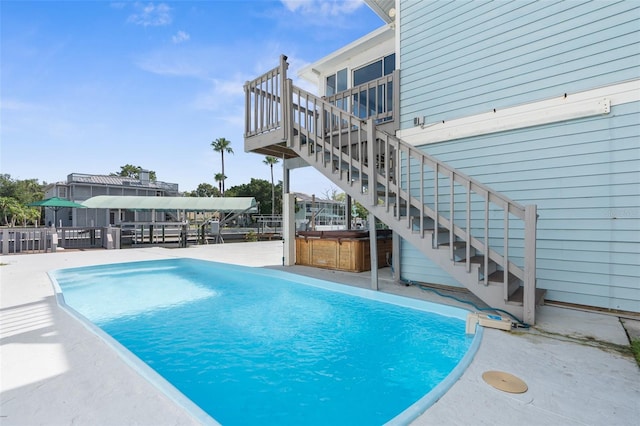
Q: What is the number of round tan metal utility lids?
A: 1